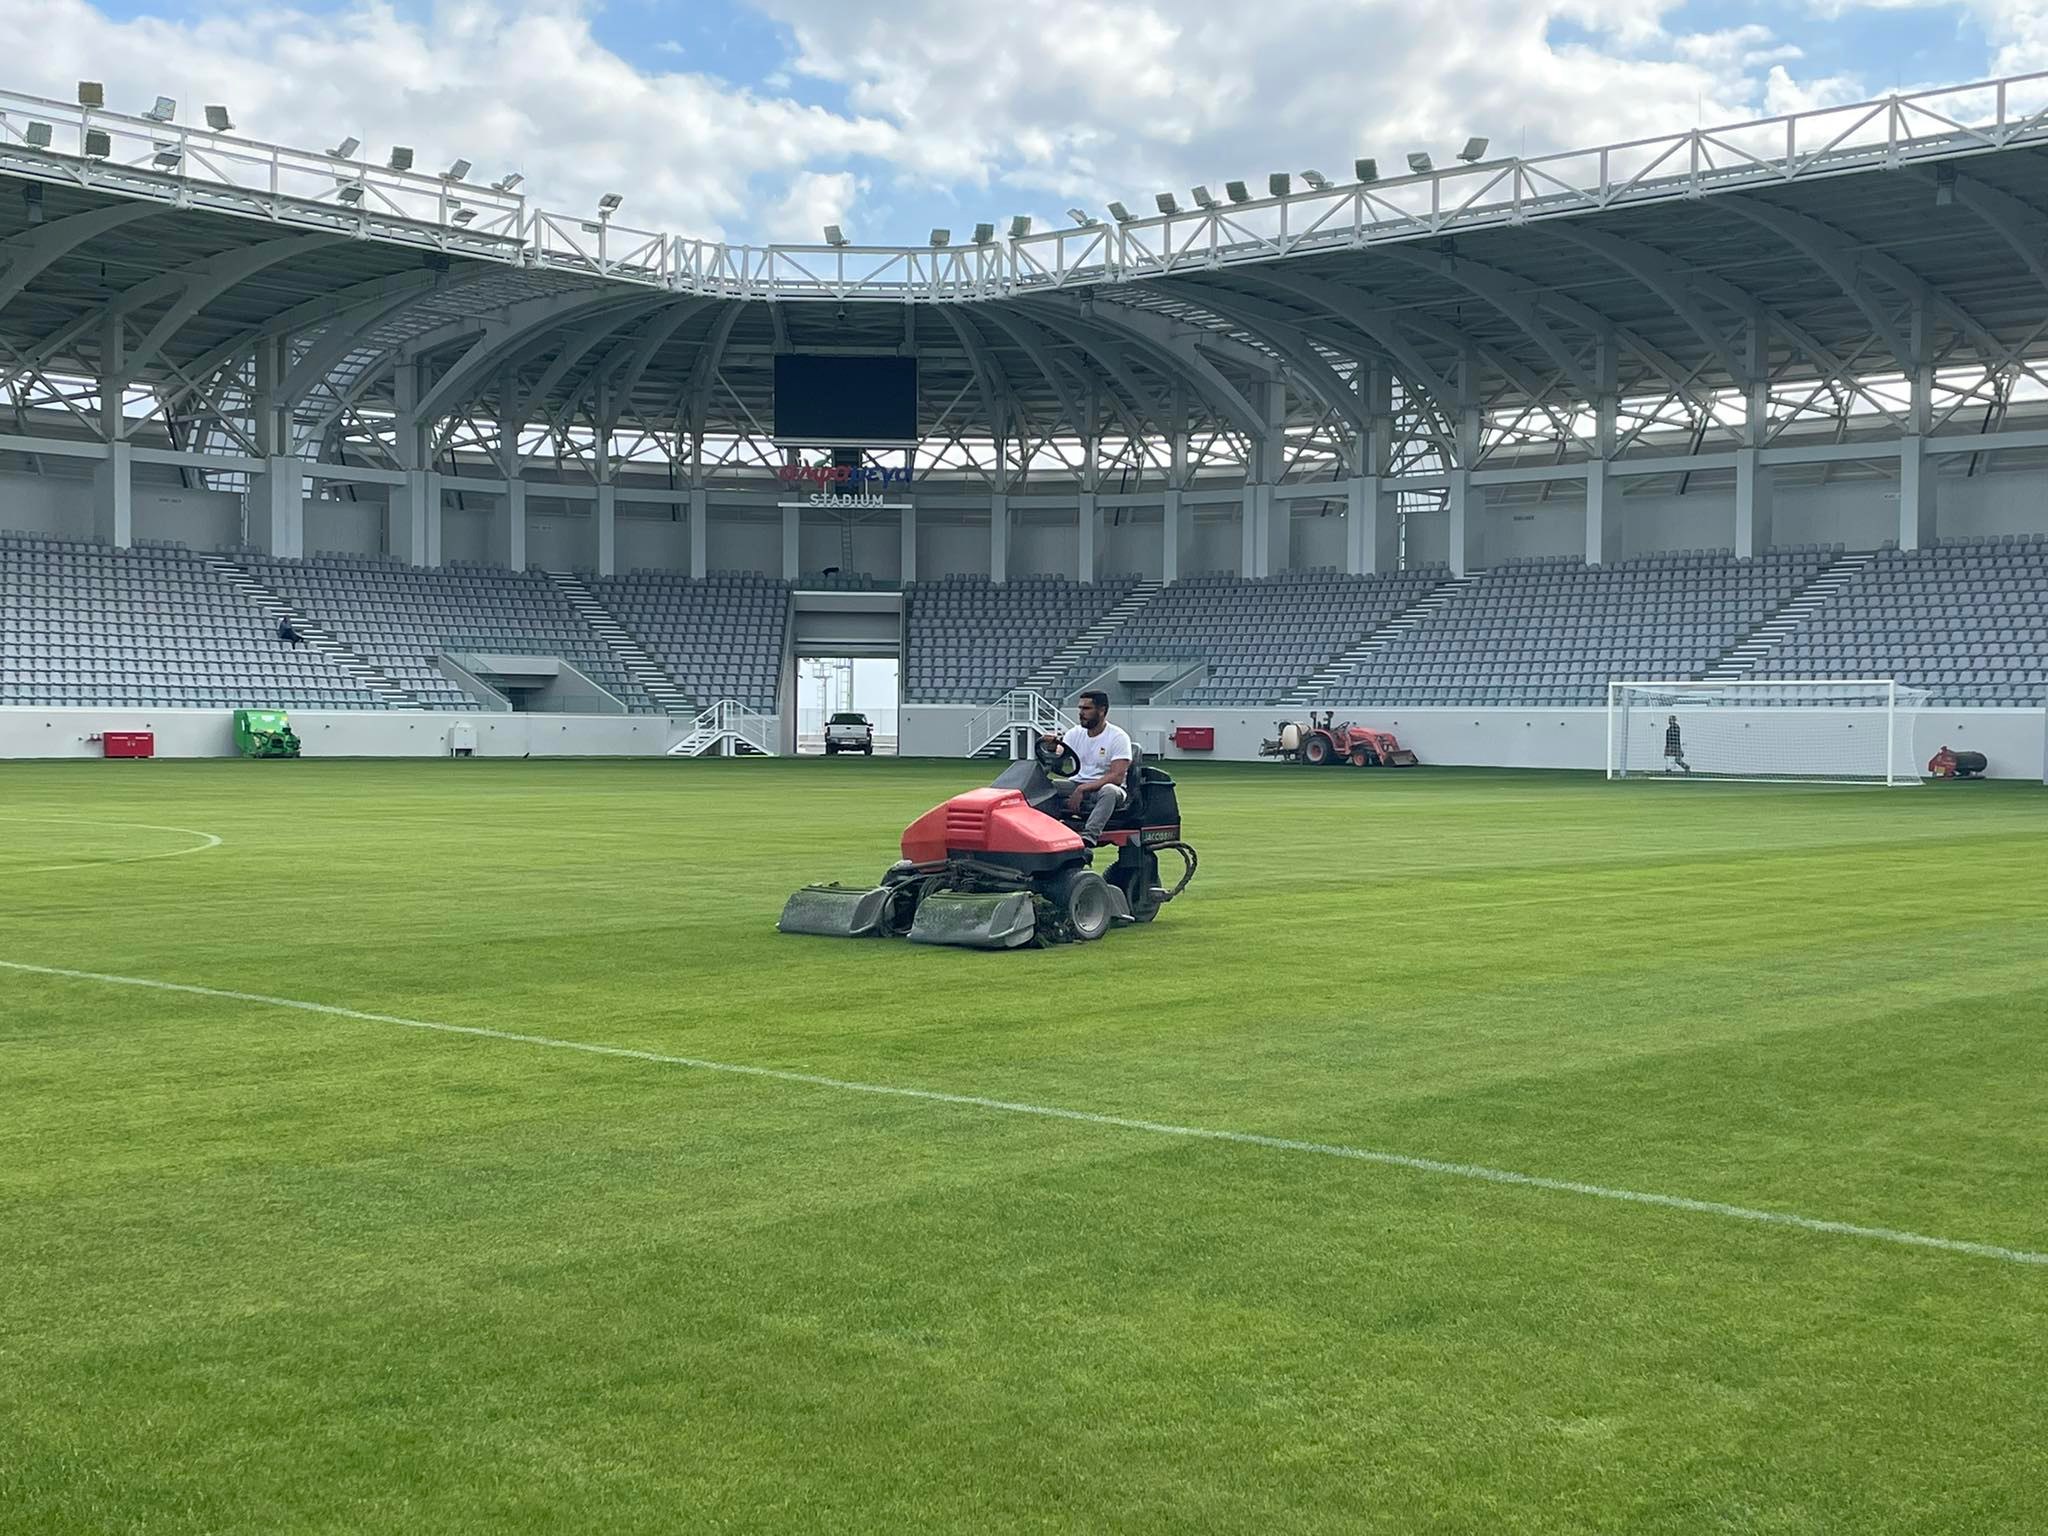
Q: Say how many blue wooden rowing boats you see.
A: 0